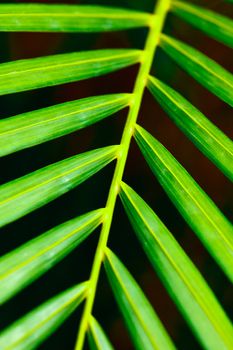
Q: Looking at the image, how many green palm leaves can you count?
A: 13